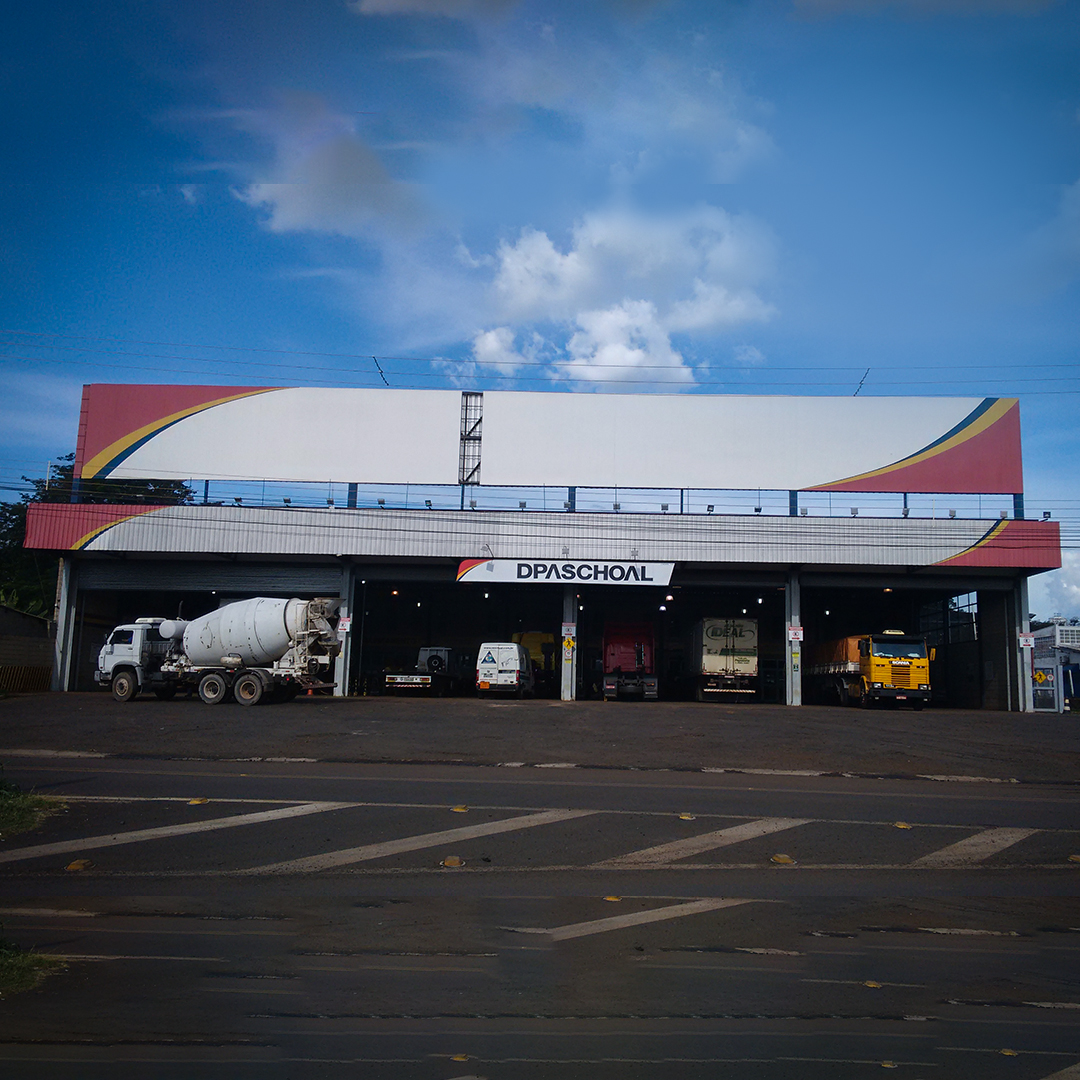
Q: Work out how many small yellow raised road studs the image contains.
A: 13